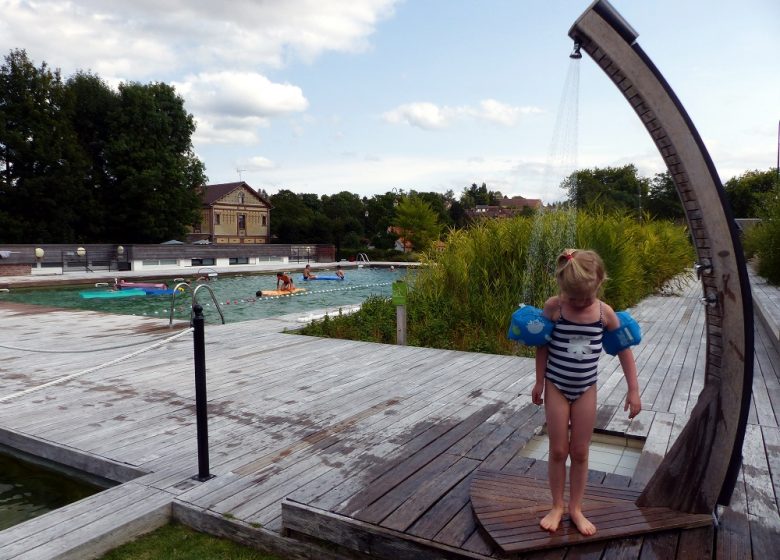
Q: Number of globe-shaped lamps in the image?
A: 3